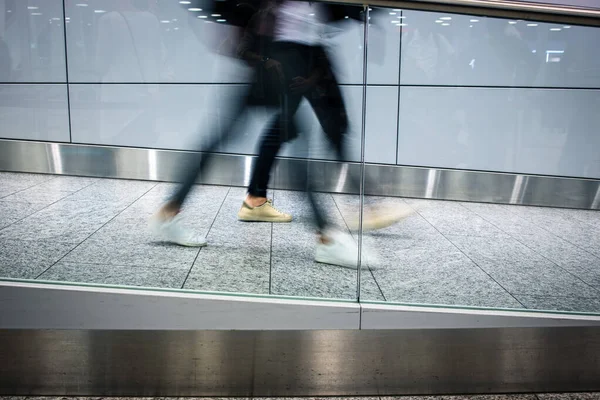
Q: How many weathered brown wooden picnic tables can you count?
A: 0